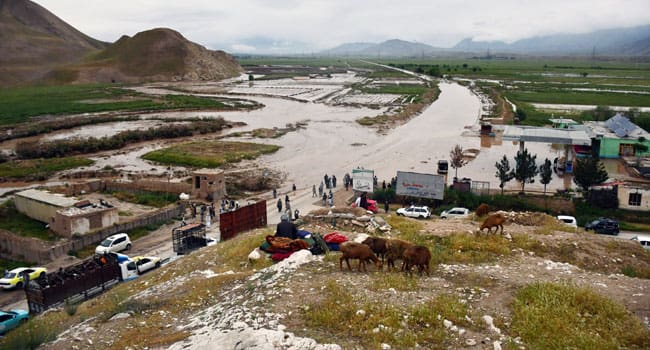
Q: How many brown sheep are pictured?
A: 6